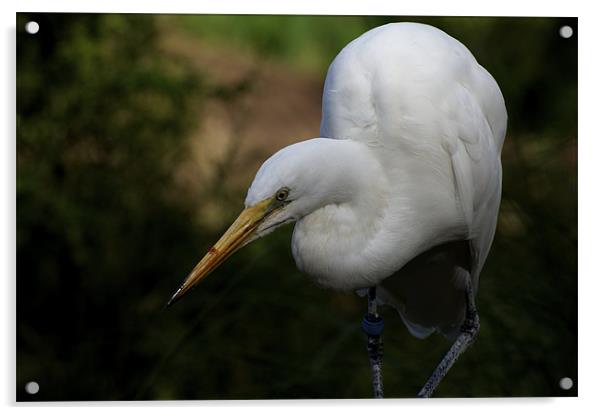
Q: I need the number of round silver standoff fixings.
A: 4